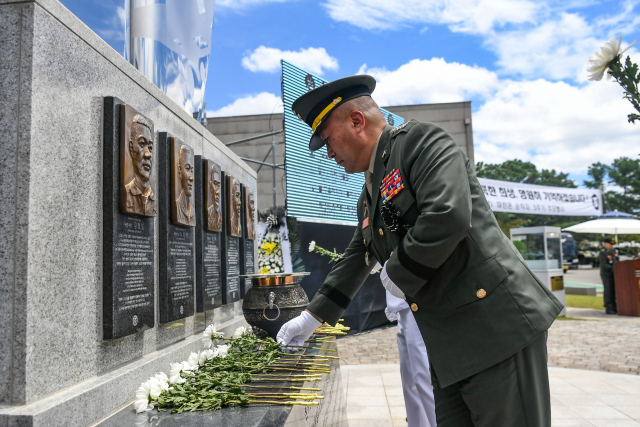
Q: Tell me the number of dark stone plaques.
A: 5